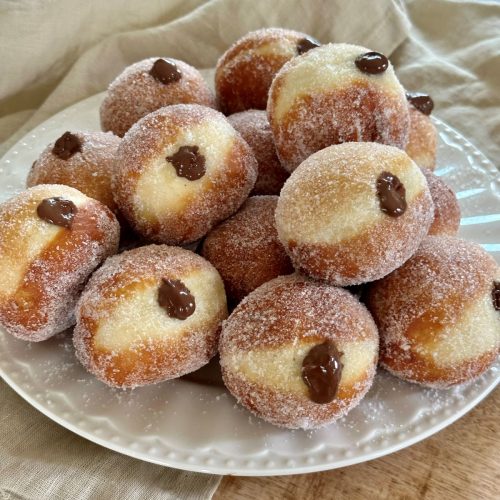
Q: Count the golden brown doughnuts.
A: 14